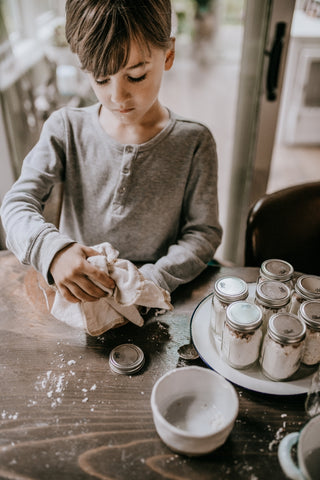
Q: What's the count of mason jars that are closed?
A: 7